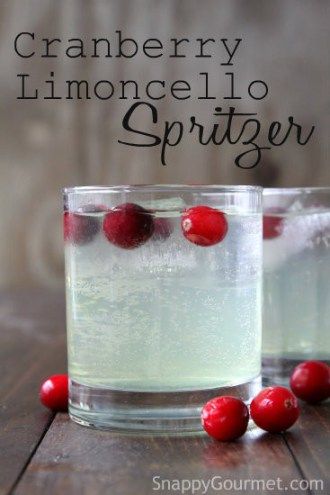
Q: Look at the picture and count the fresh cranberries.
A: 9